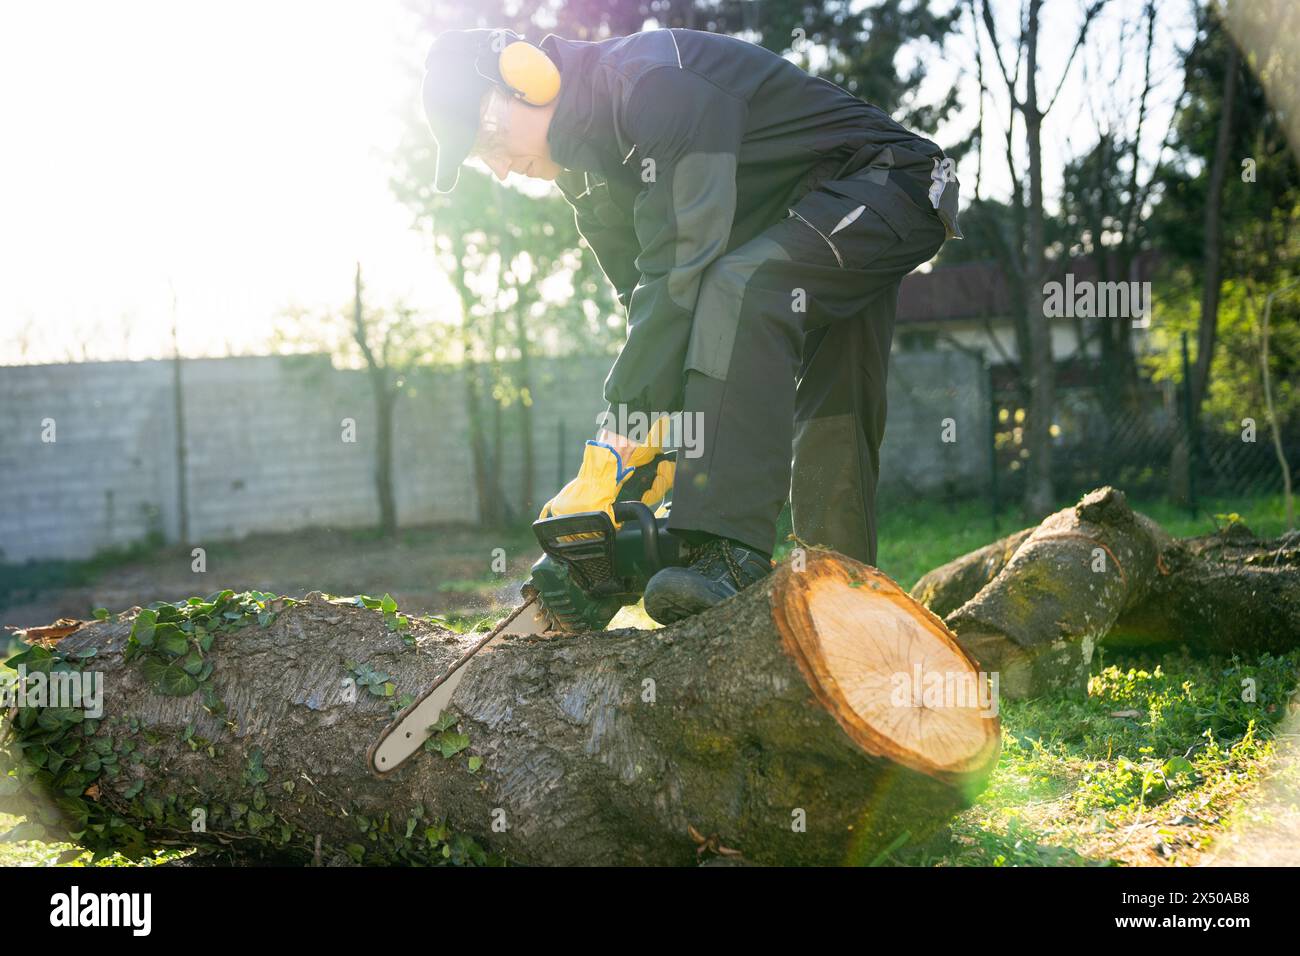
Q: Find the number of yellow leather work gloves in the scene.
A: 2